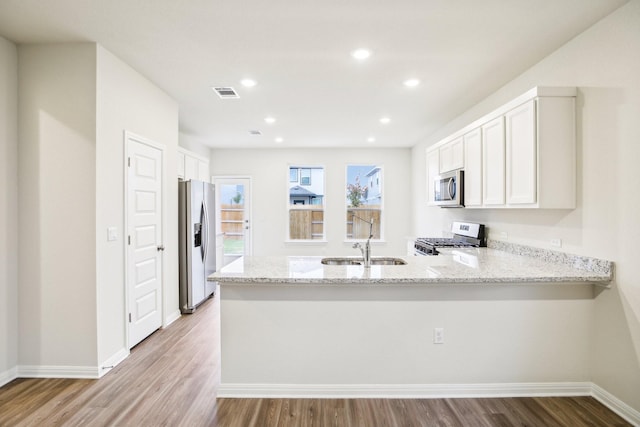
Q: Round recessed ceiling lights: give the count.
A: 7